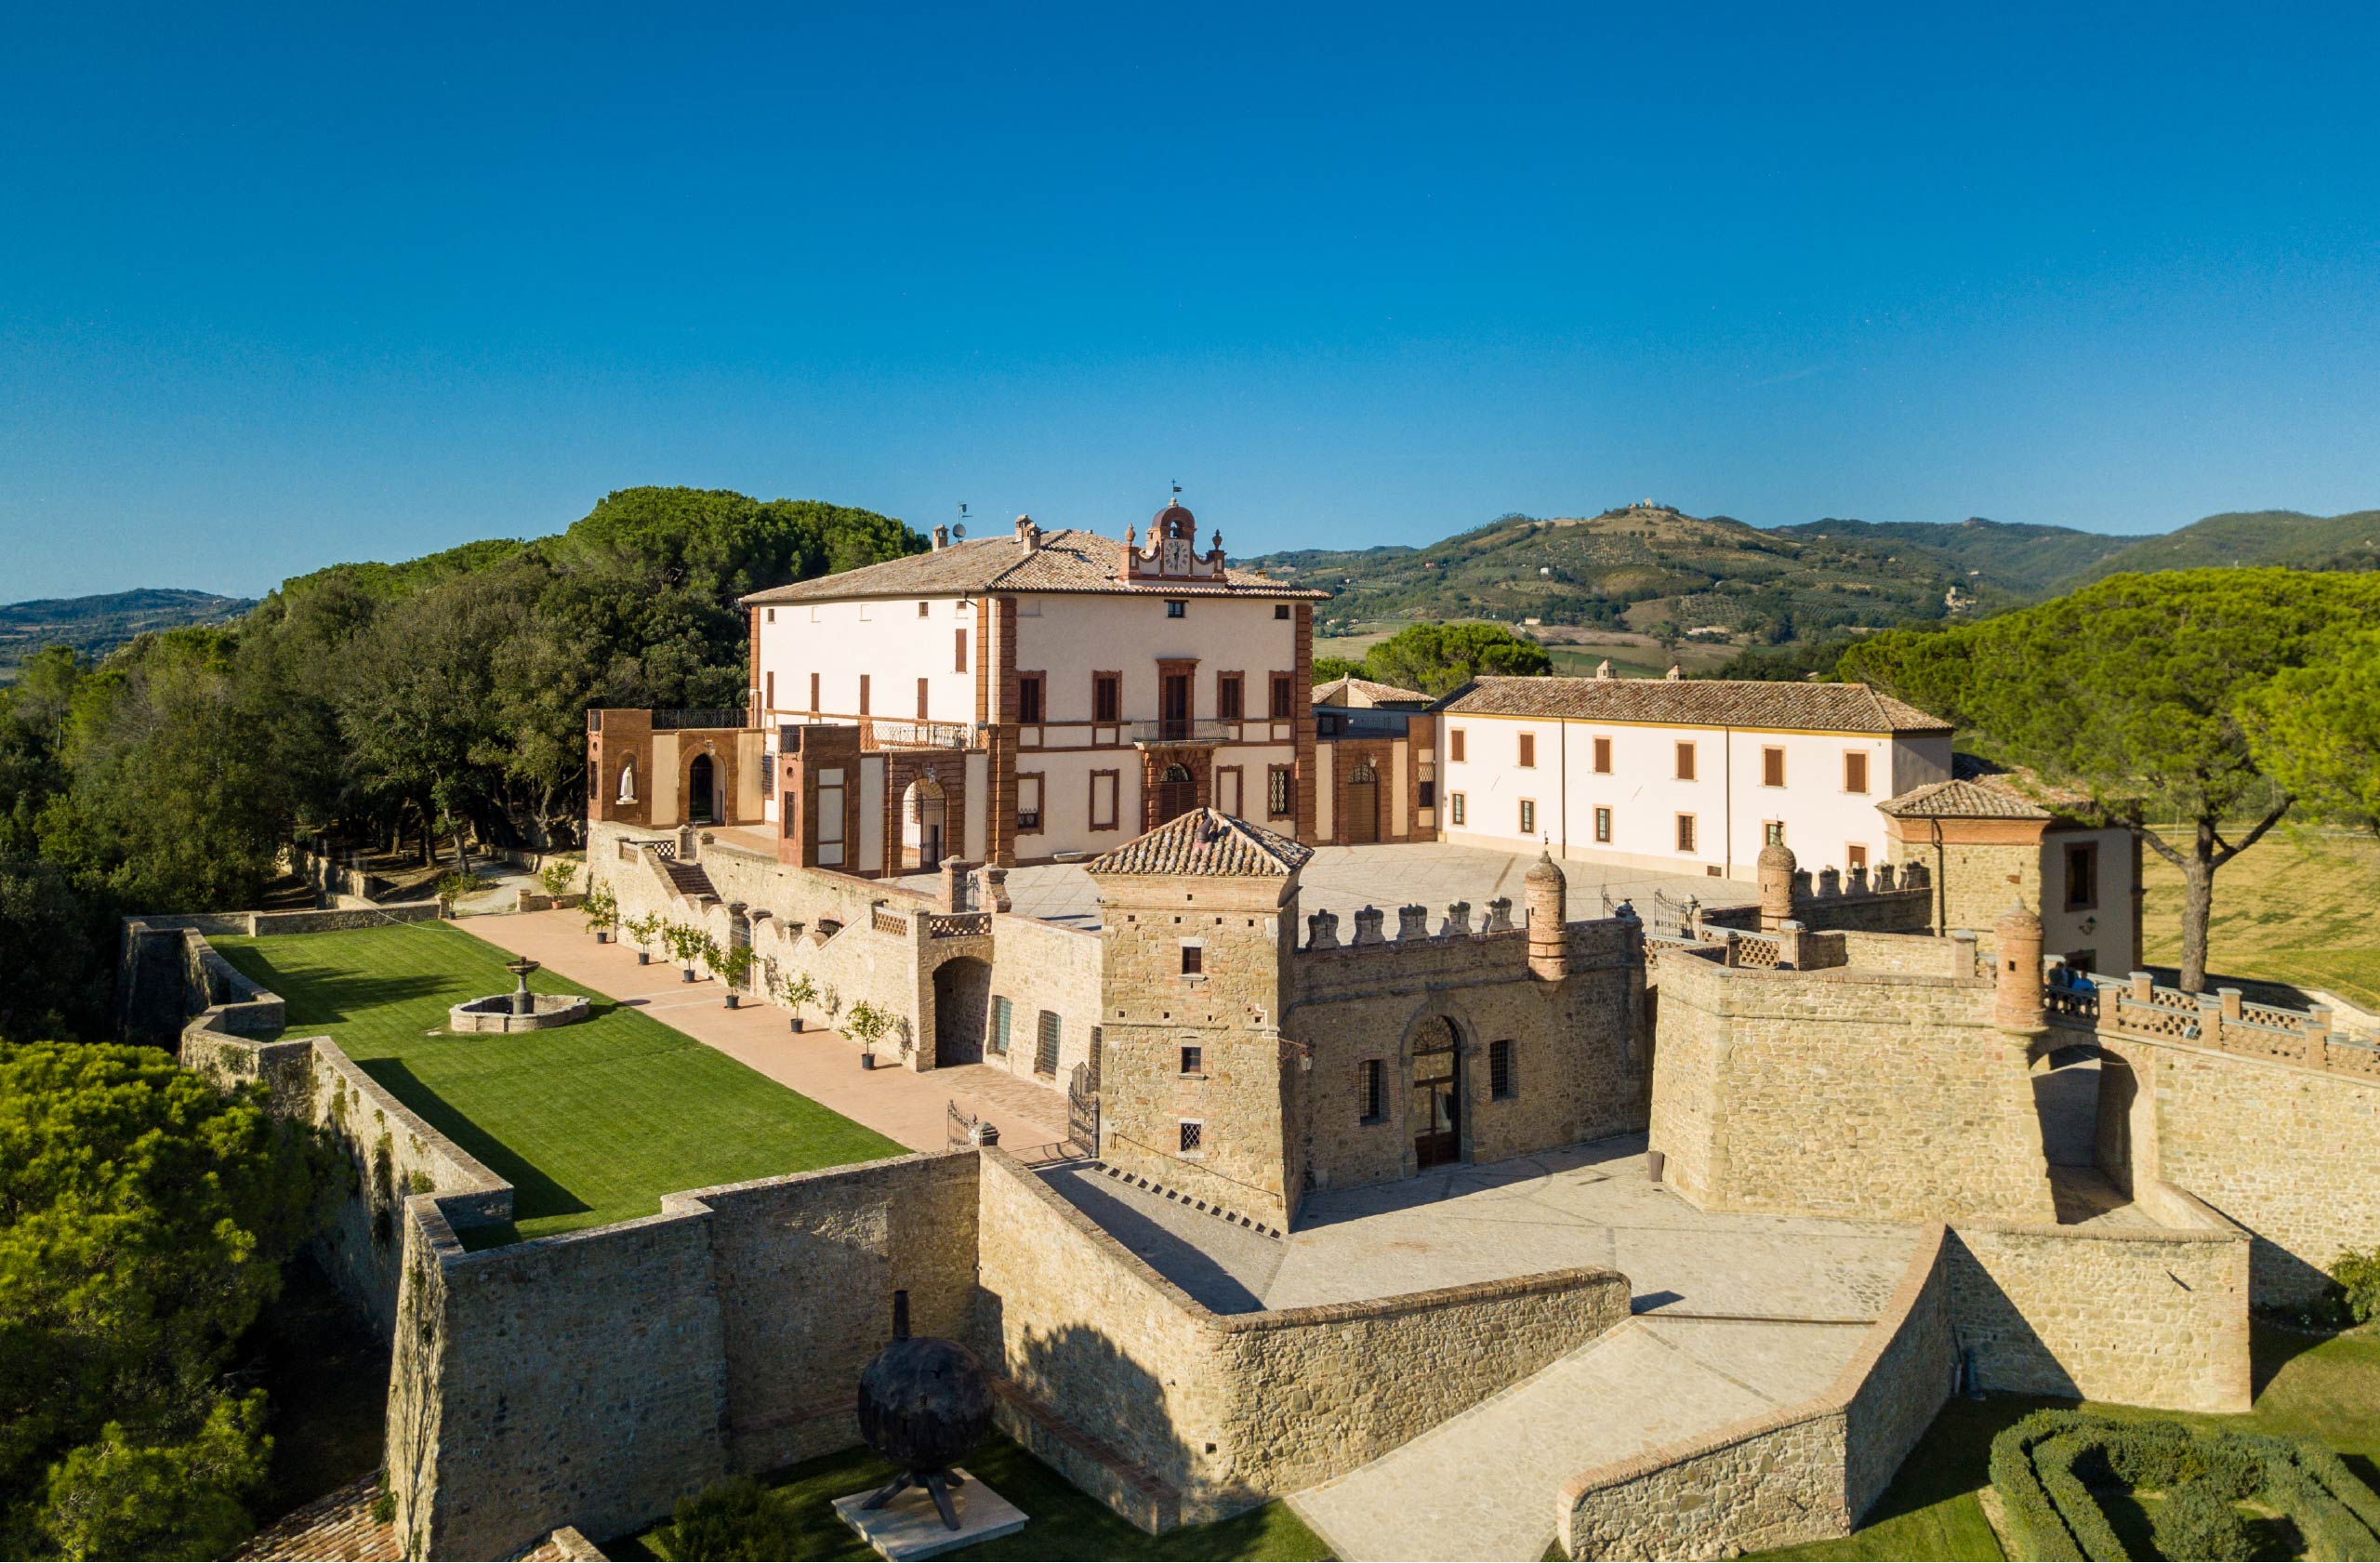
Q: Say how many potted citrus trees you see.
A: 8